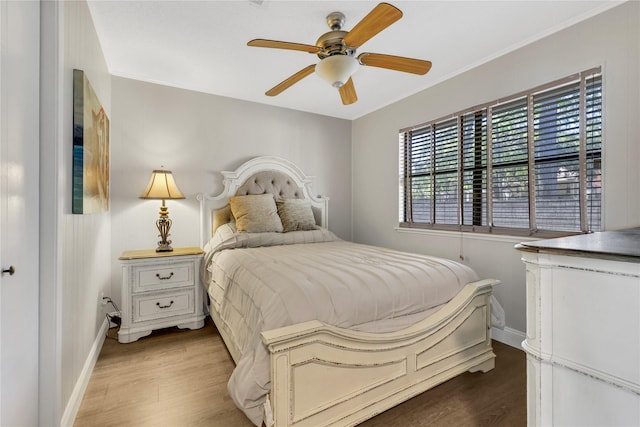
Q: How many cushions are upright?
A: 2